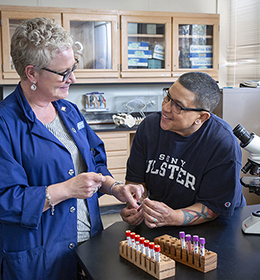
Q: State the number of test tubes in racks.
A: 11